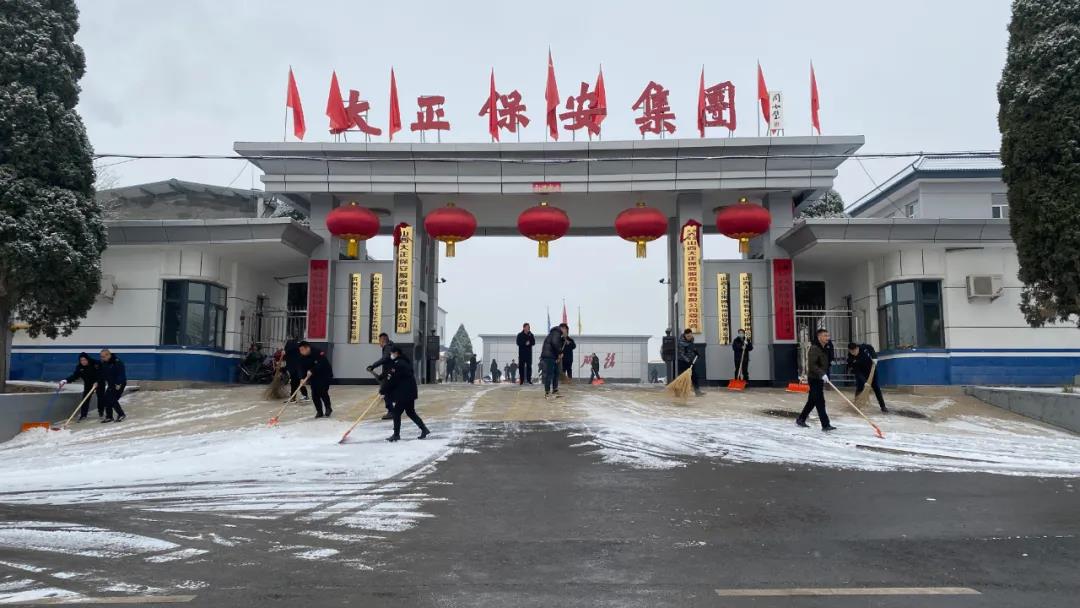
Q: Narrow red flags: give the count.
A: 9